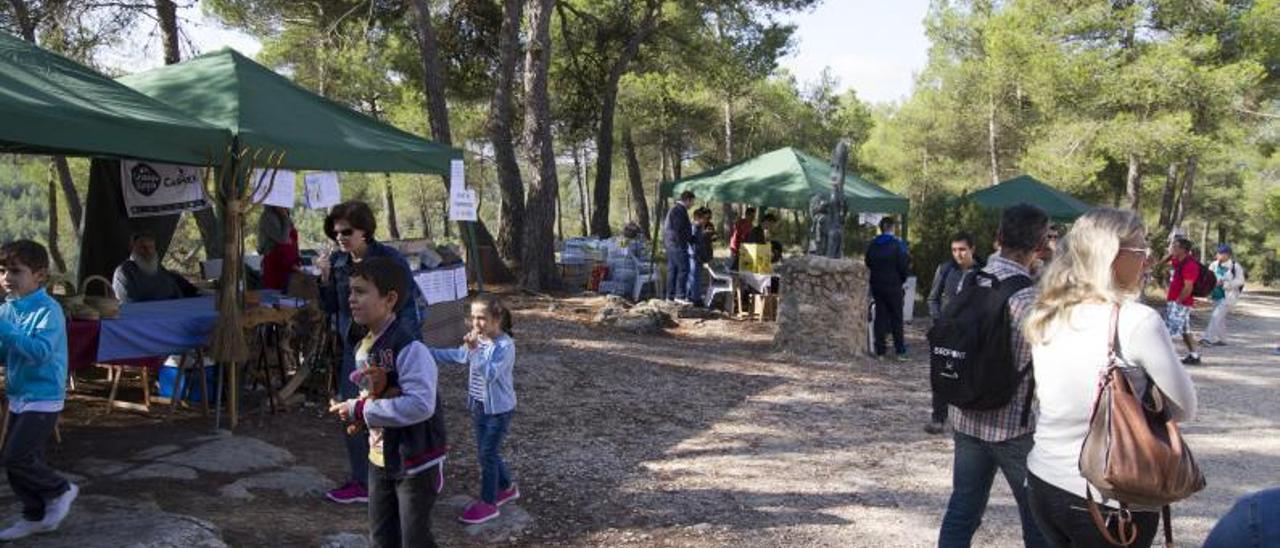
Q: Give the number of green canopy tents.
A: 4